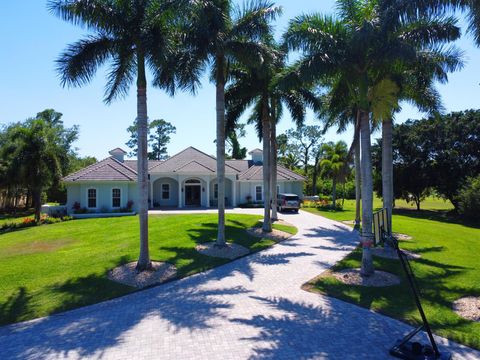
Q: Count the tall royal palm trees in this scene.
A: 7